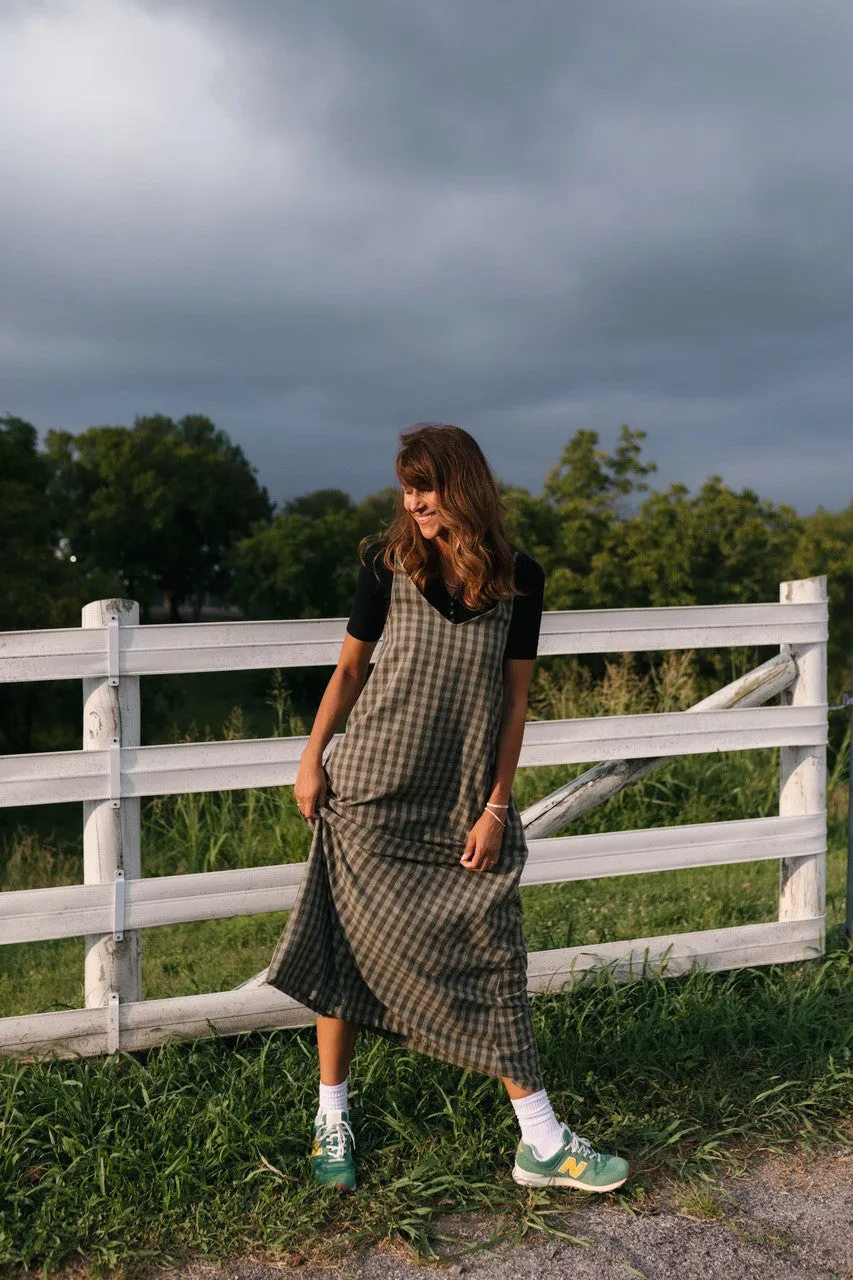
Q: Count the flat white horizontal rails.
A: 4